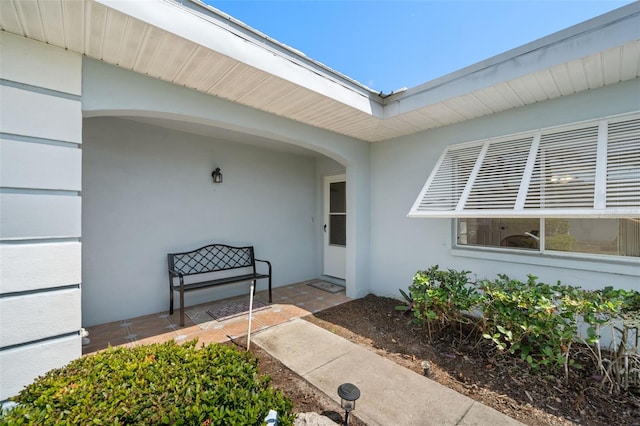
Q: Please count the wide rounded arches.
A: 1